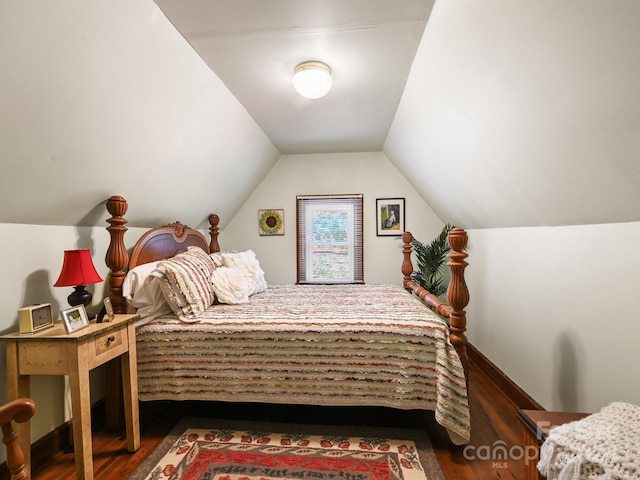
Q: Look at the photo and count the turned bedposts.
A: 4